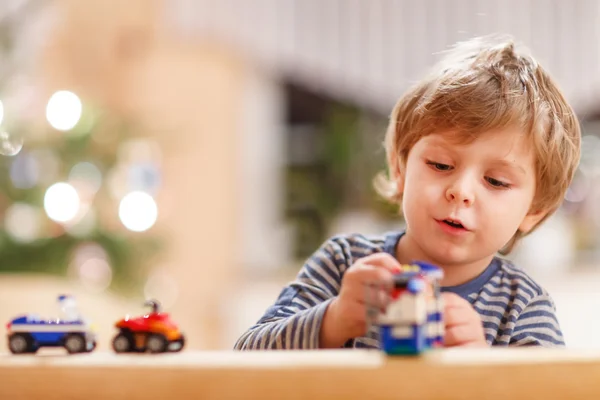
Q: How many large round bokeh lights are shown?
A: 3